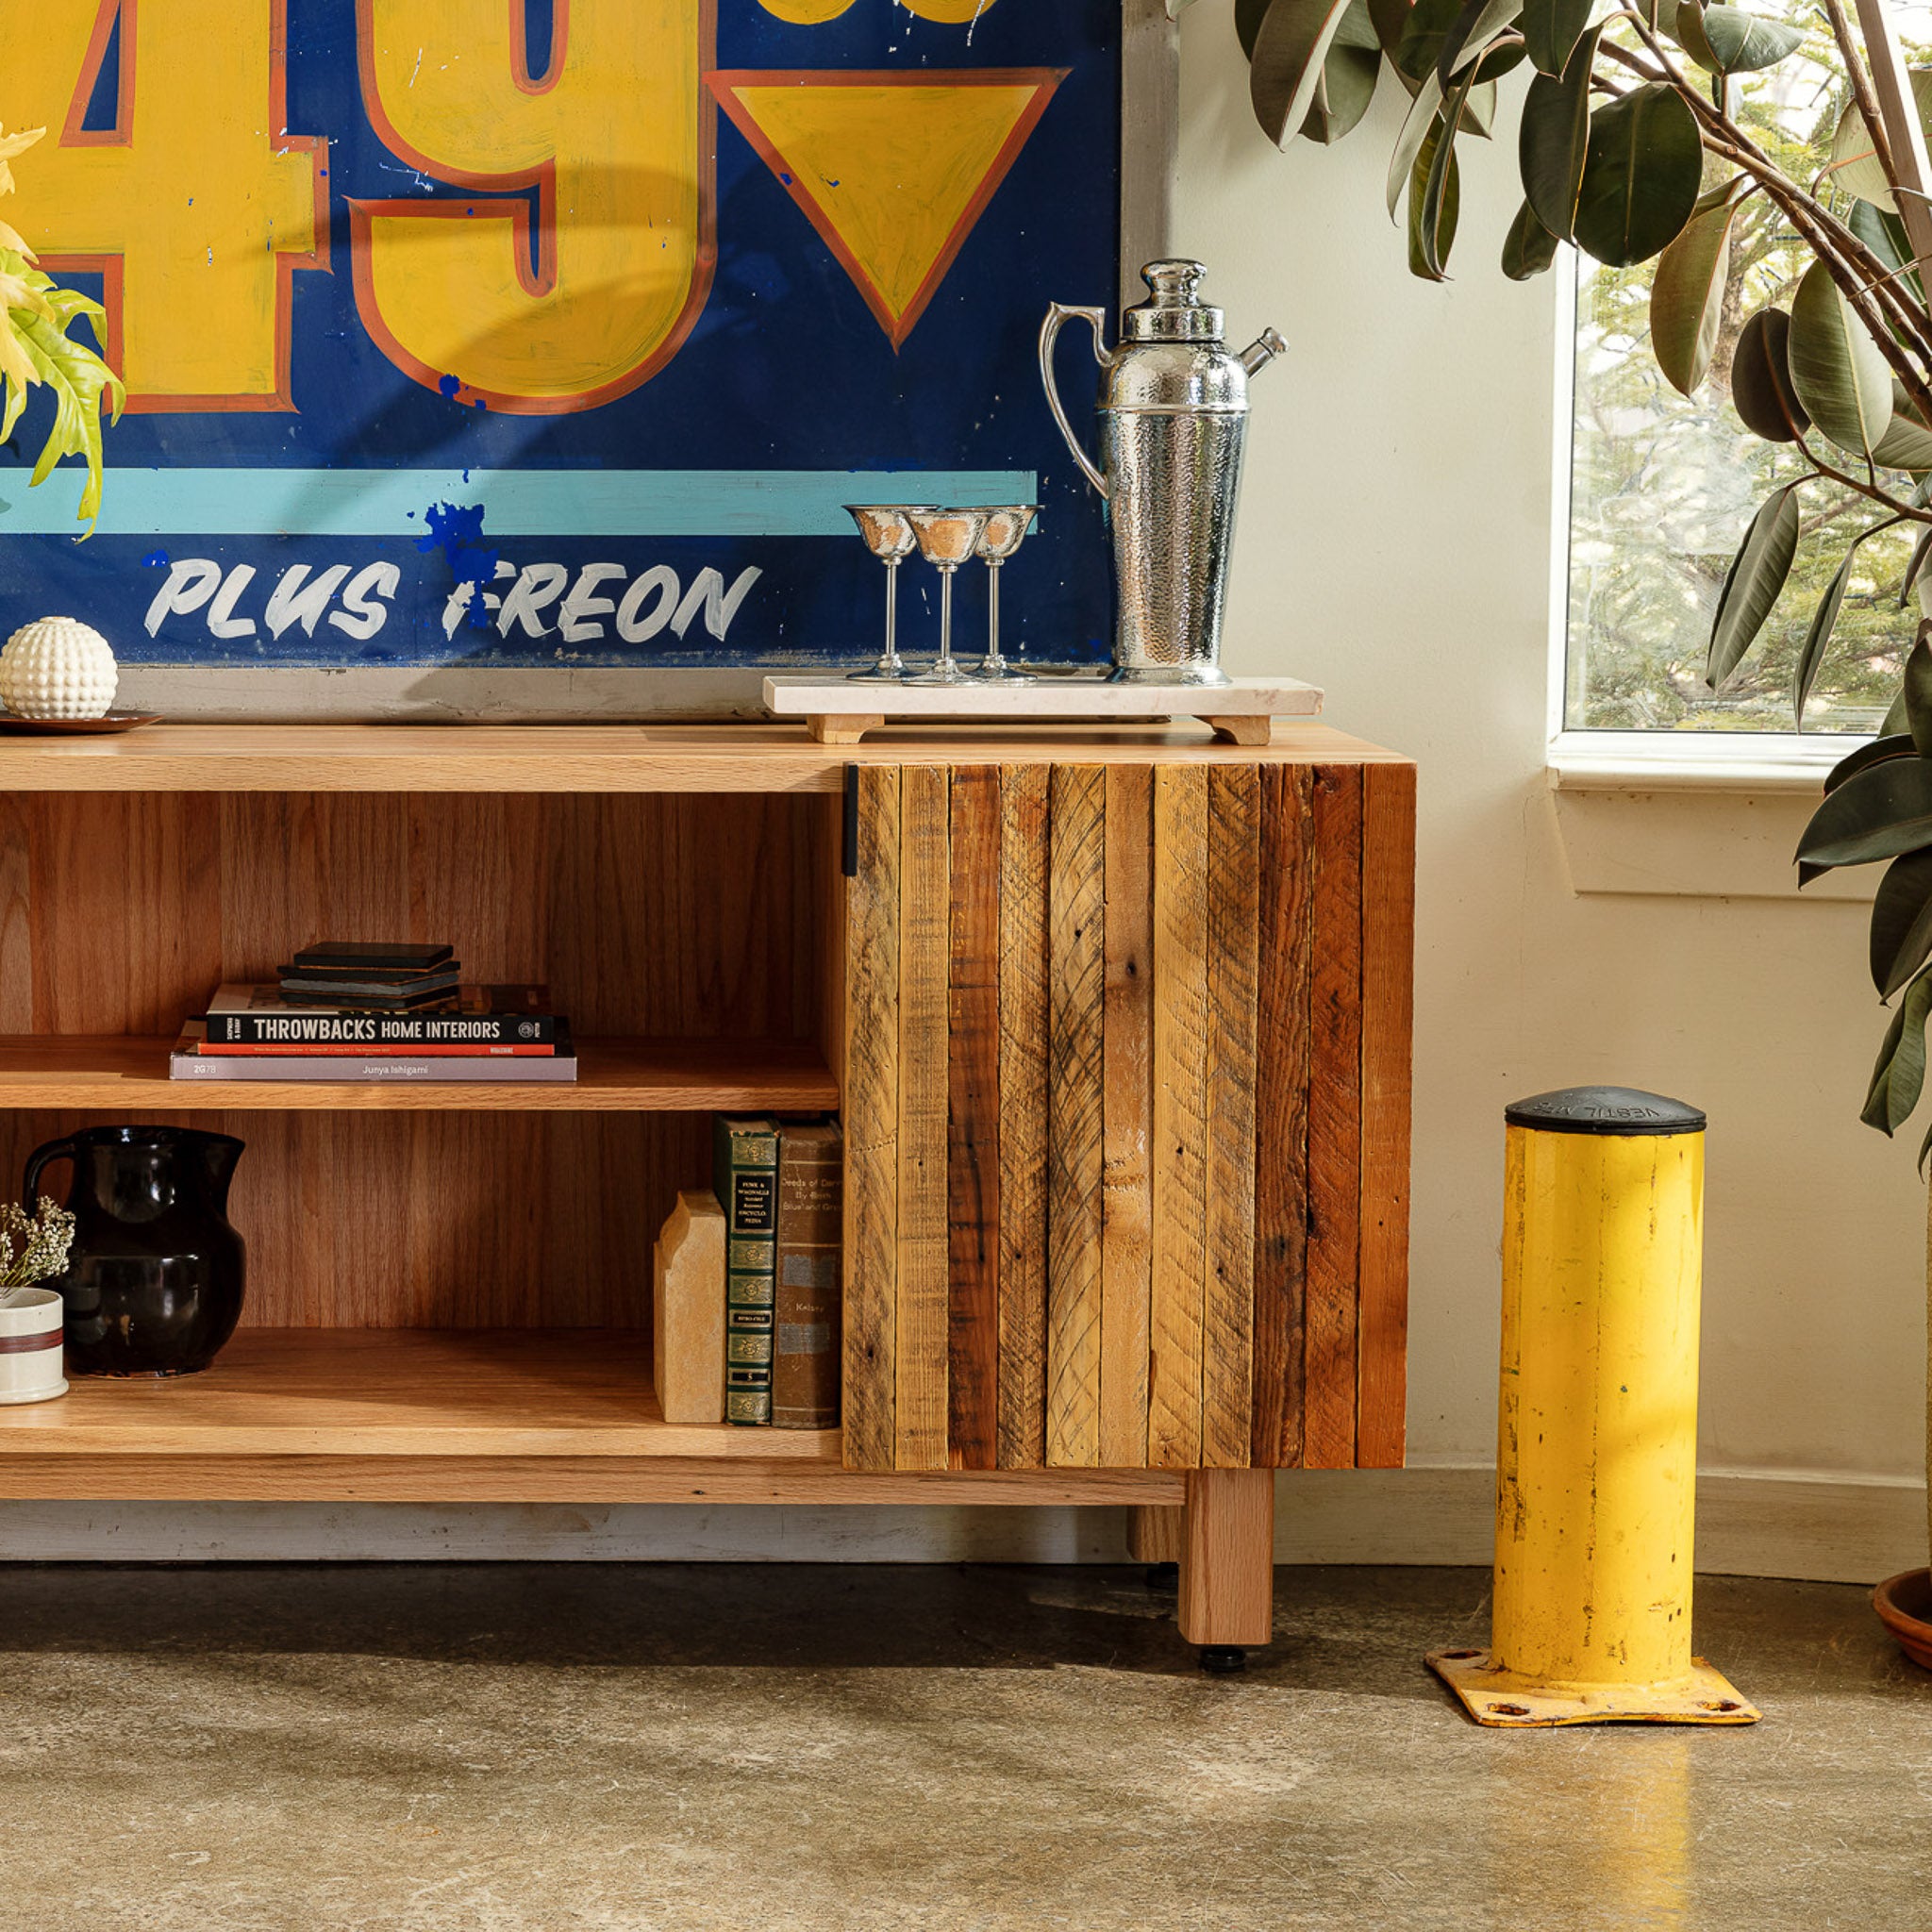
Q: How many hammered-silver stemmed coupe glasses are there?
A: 3